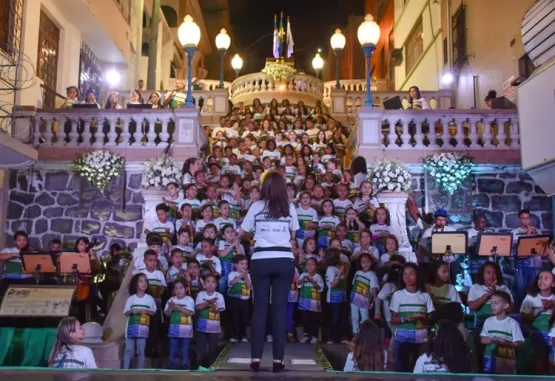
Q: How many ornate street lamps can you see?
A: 6